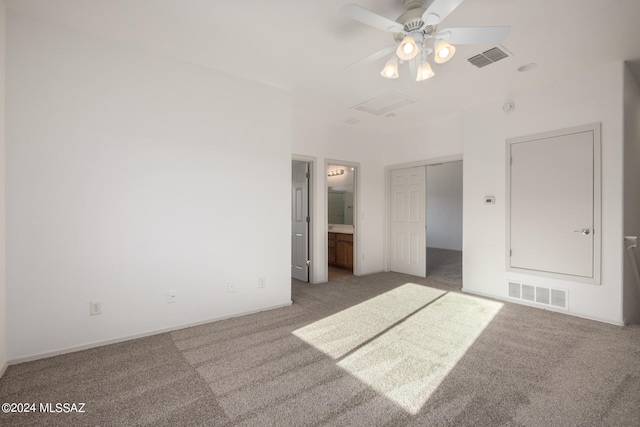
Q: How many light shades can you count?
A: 4